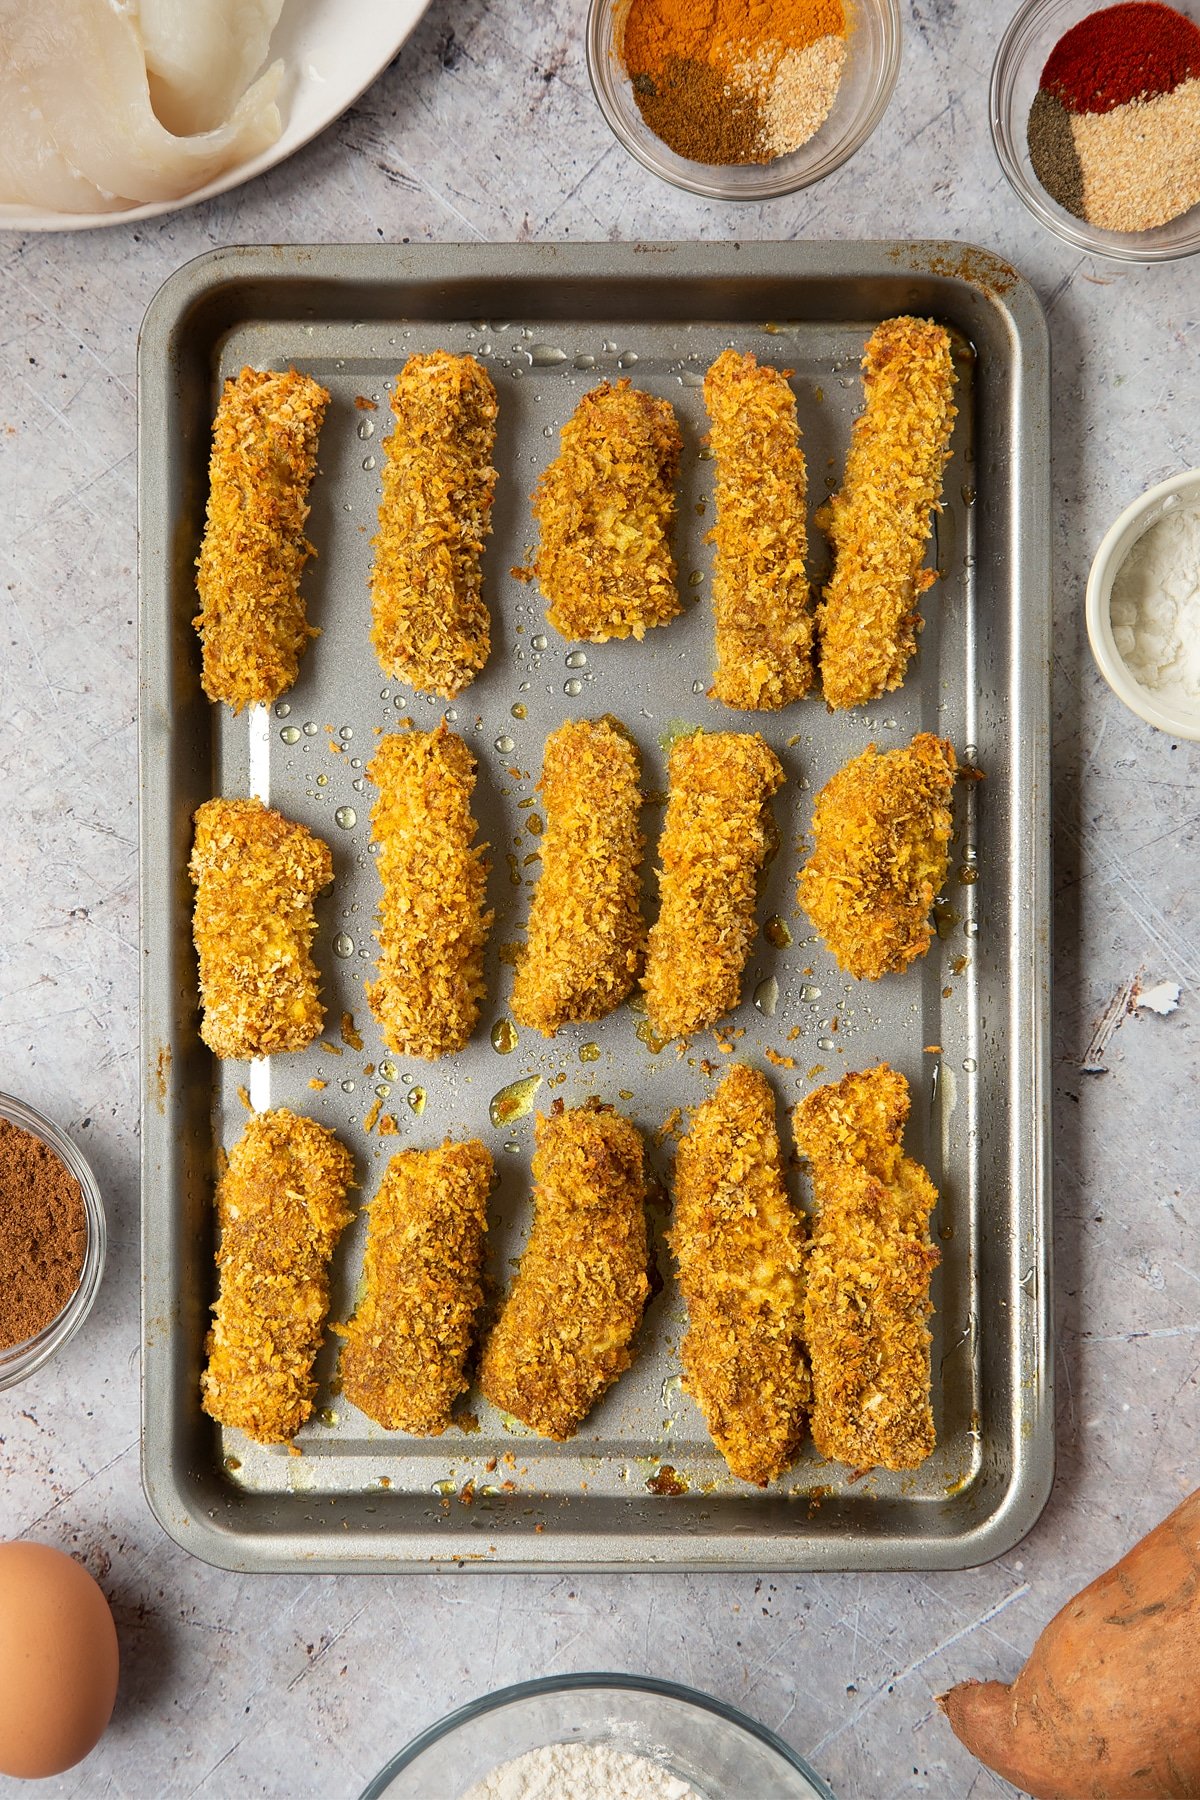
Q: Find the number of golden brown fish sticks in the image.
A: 15